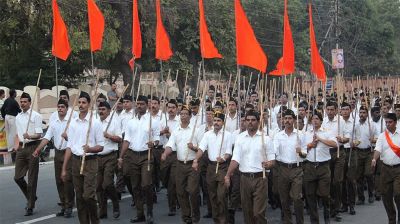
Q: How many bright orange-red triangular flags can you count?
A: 8